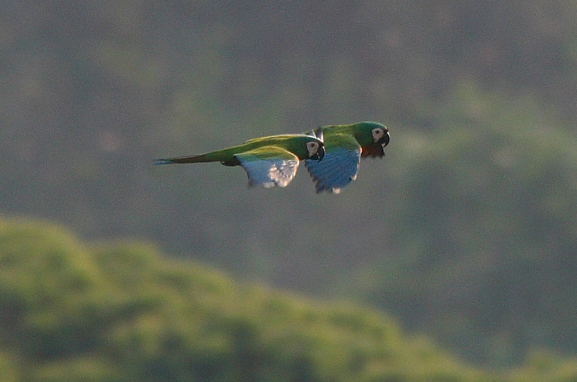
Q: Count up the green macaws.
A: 2